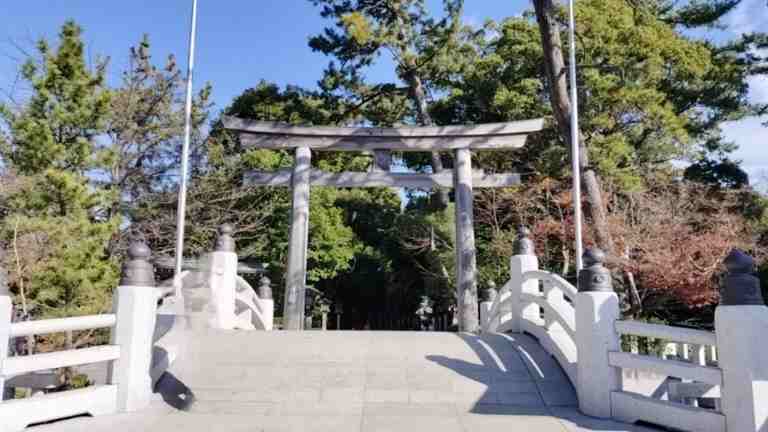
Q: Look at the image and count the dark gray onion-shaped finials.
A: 8